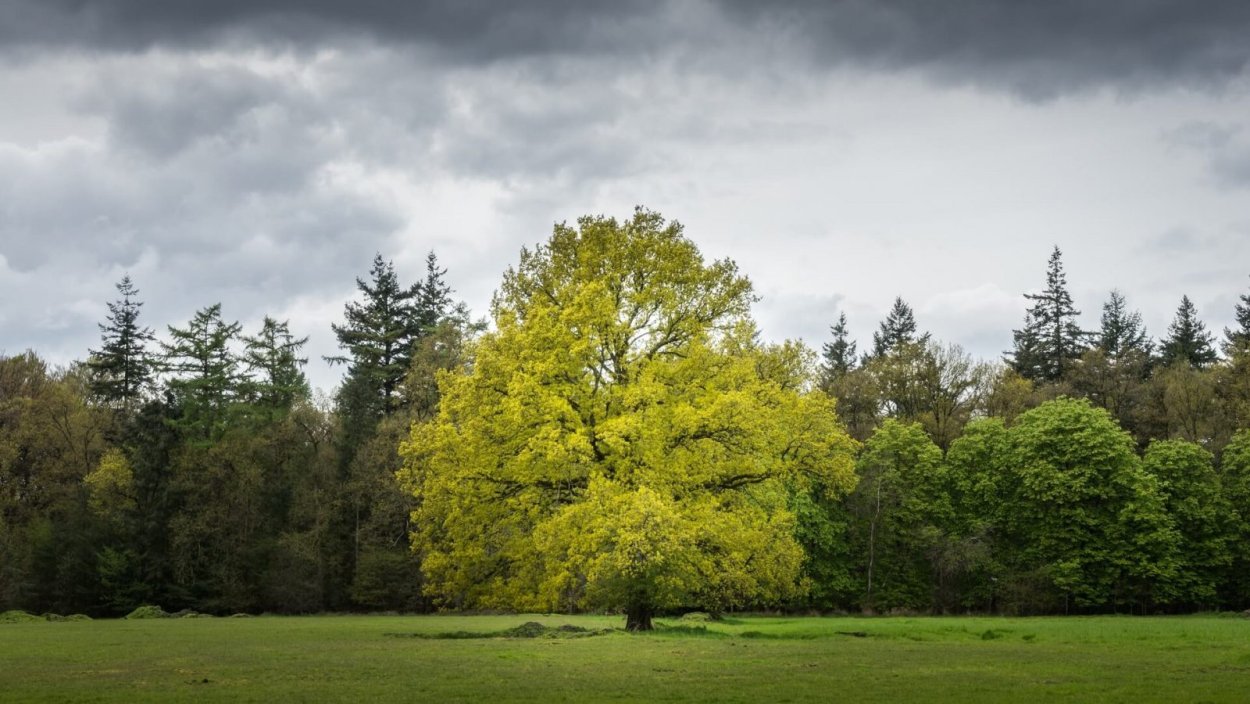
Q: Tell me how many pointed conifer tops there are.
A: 11